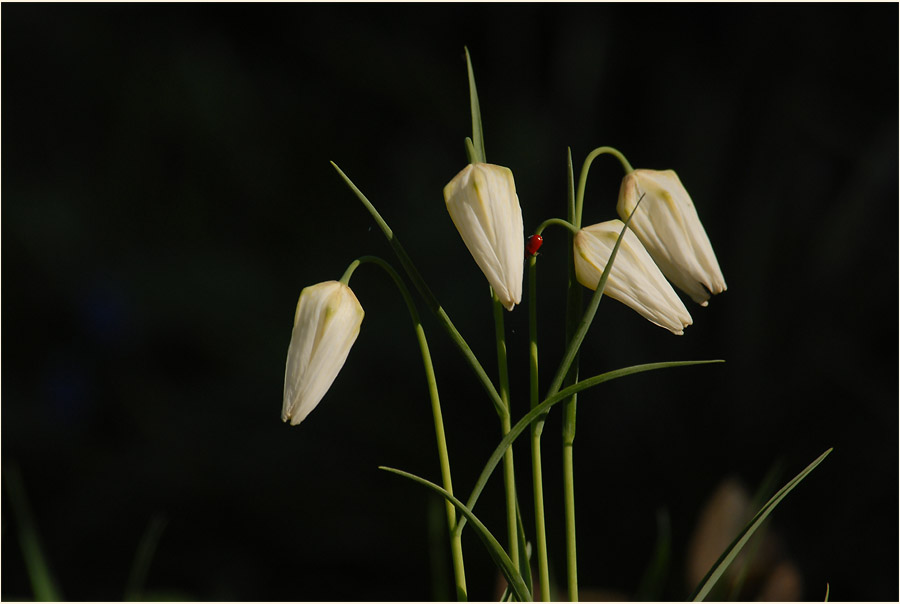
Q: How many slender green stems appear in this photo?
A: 4